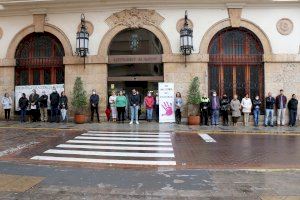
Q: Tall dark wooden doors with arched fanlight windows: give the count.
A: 2